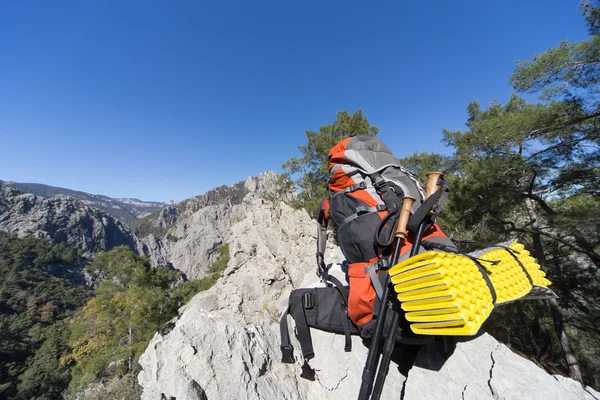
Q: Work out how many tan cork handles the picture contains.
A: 2